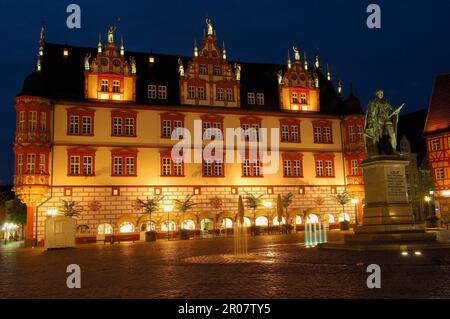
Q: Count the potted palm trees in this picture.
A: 6